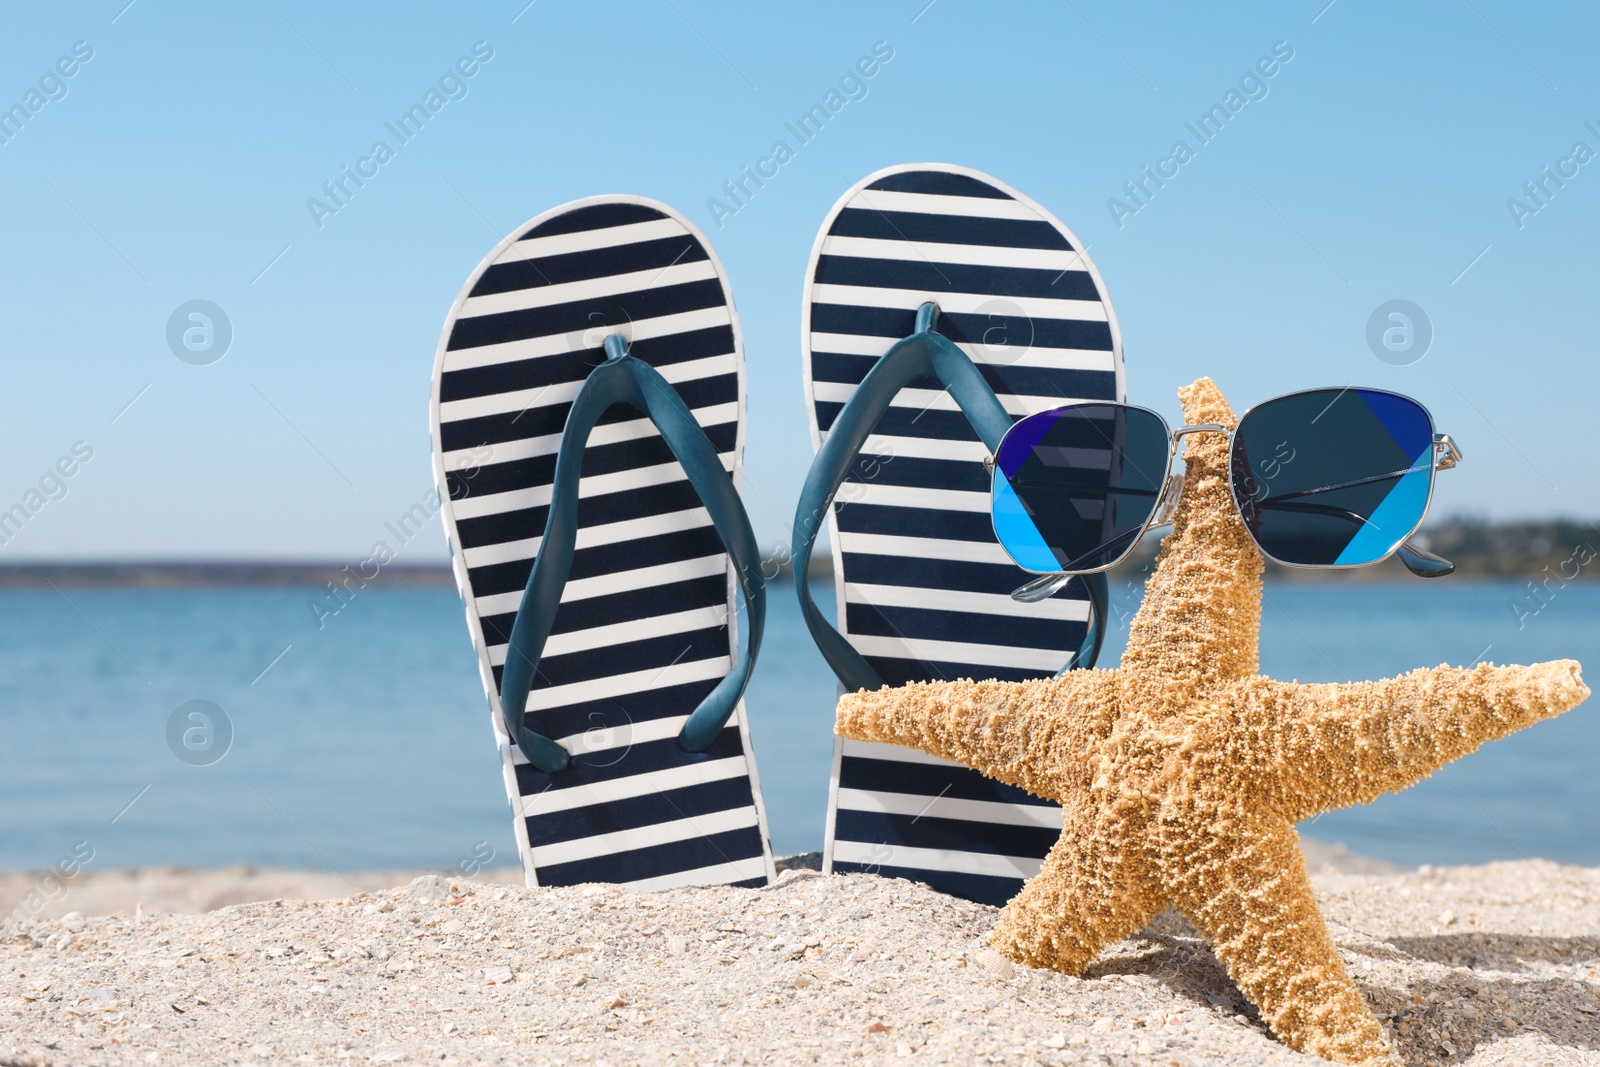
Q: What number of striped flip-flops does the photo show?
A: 2